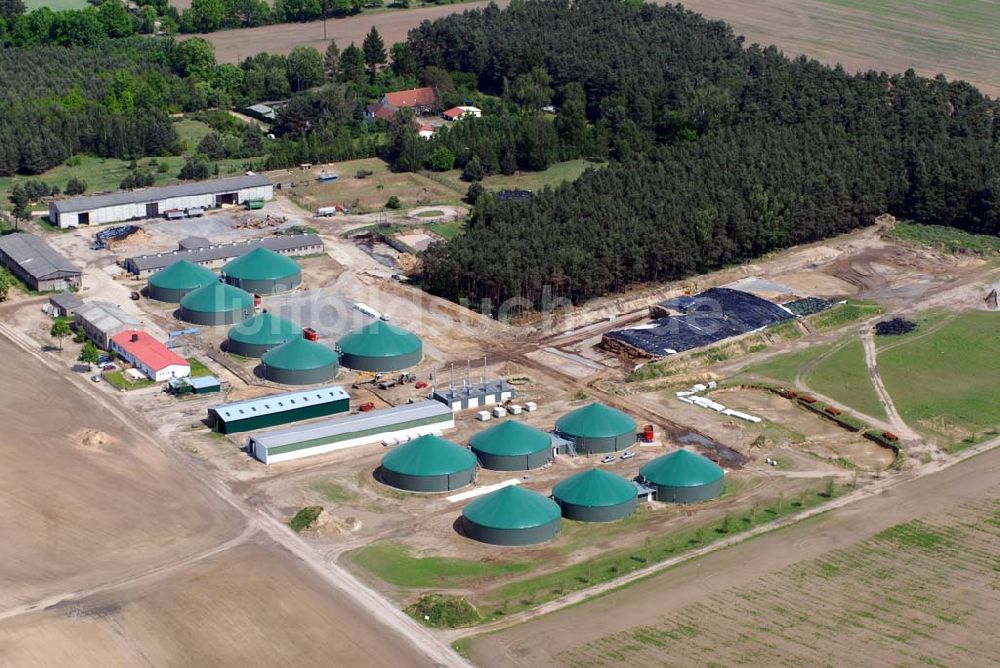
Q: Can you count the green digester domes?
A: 12